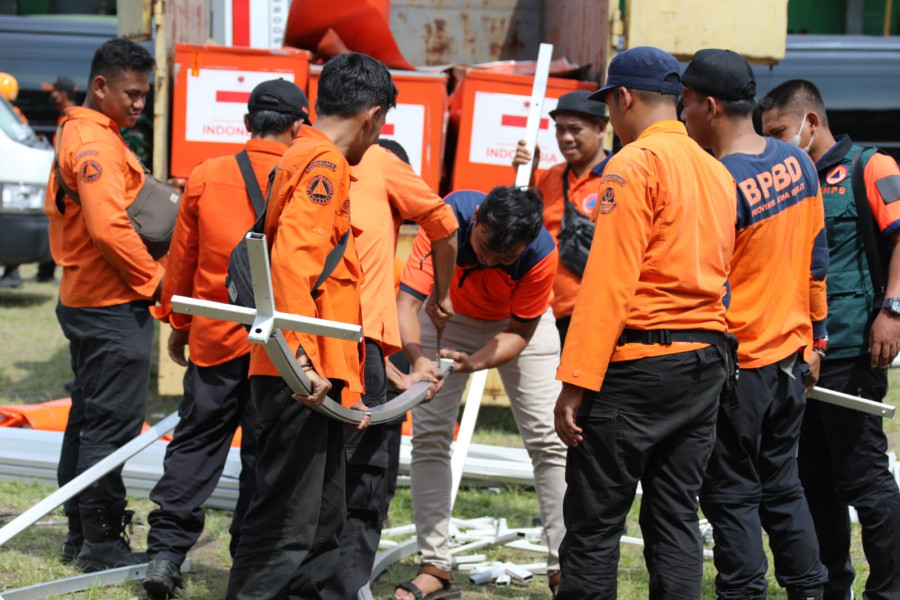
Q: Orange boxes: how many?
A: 3